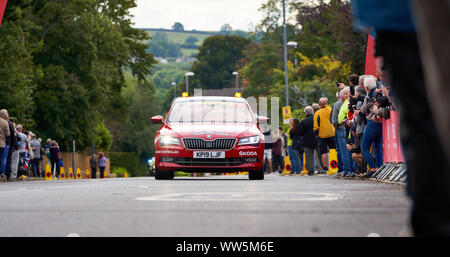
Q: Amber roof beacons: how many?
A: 2